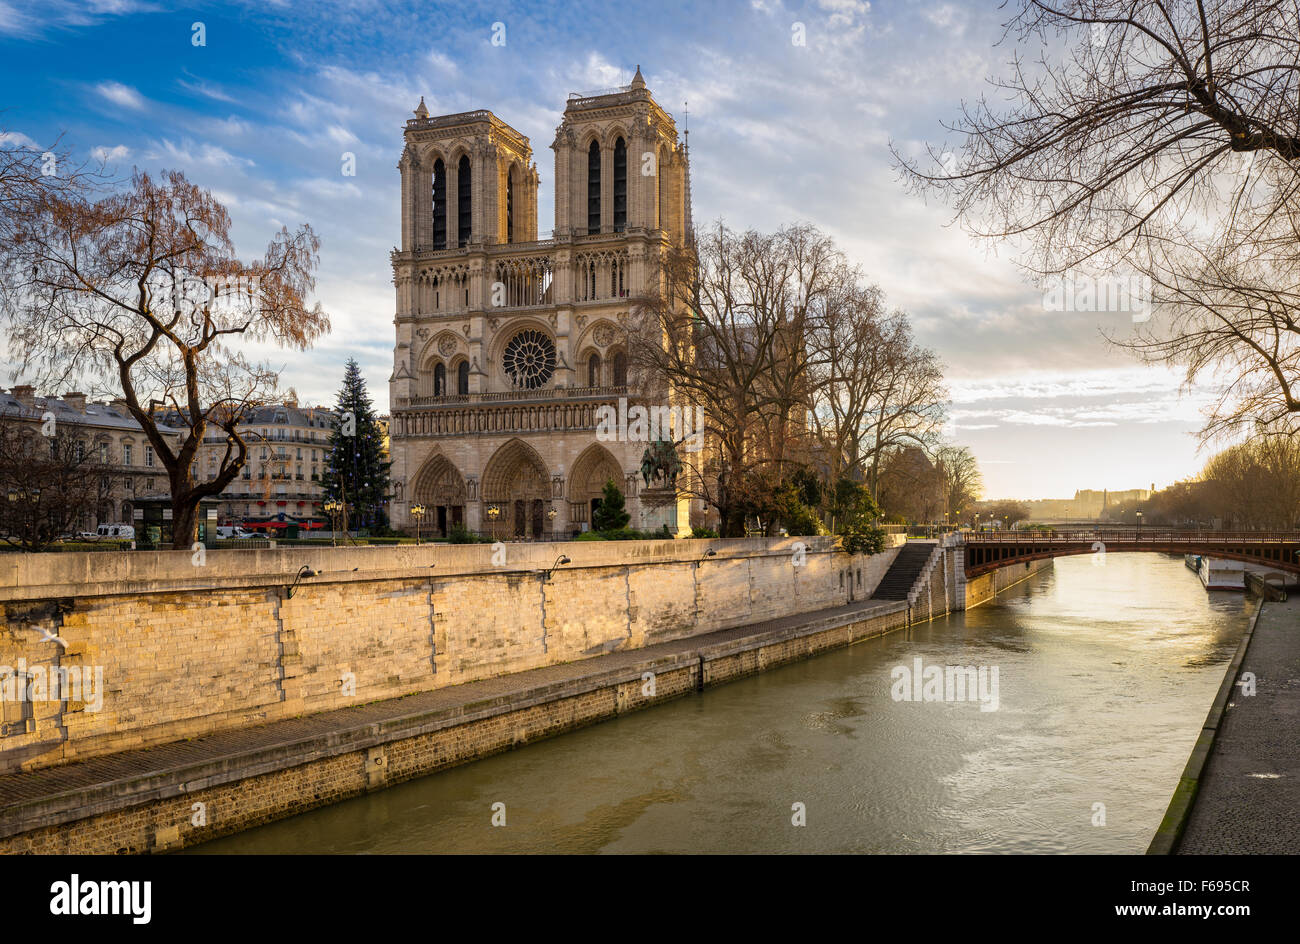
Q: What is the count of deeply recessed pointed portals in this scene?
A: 3